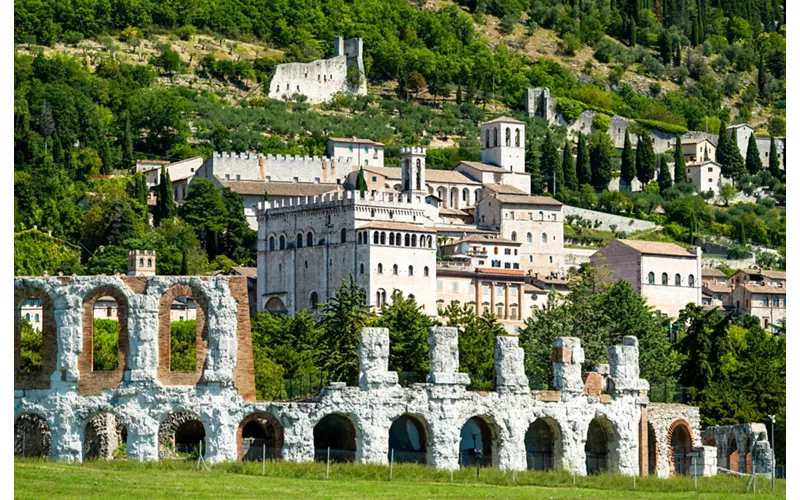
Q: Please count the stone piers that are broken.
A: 5